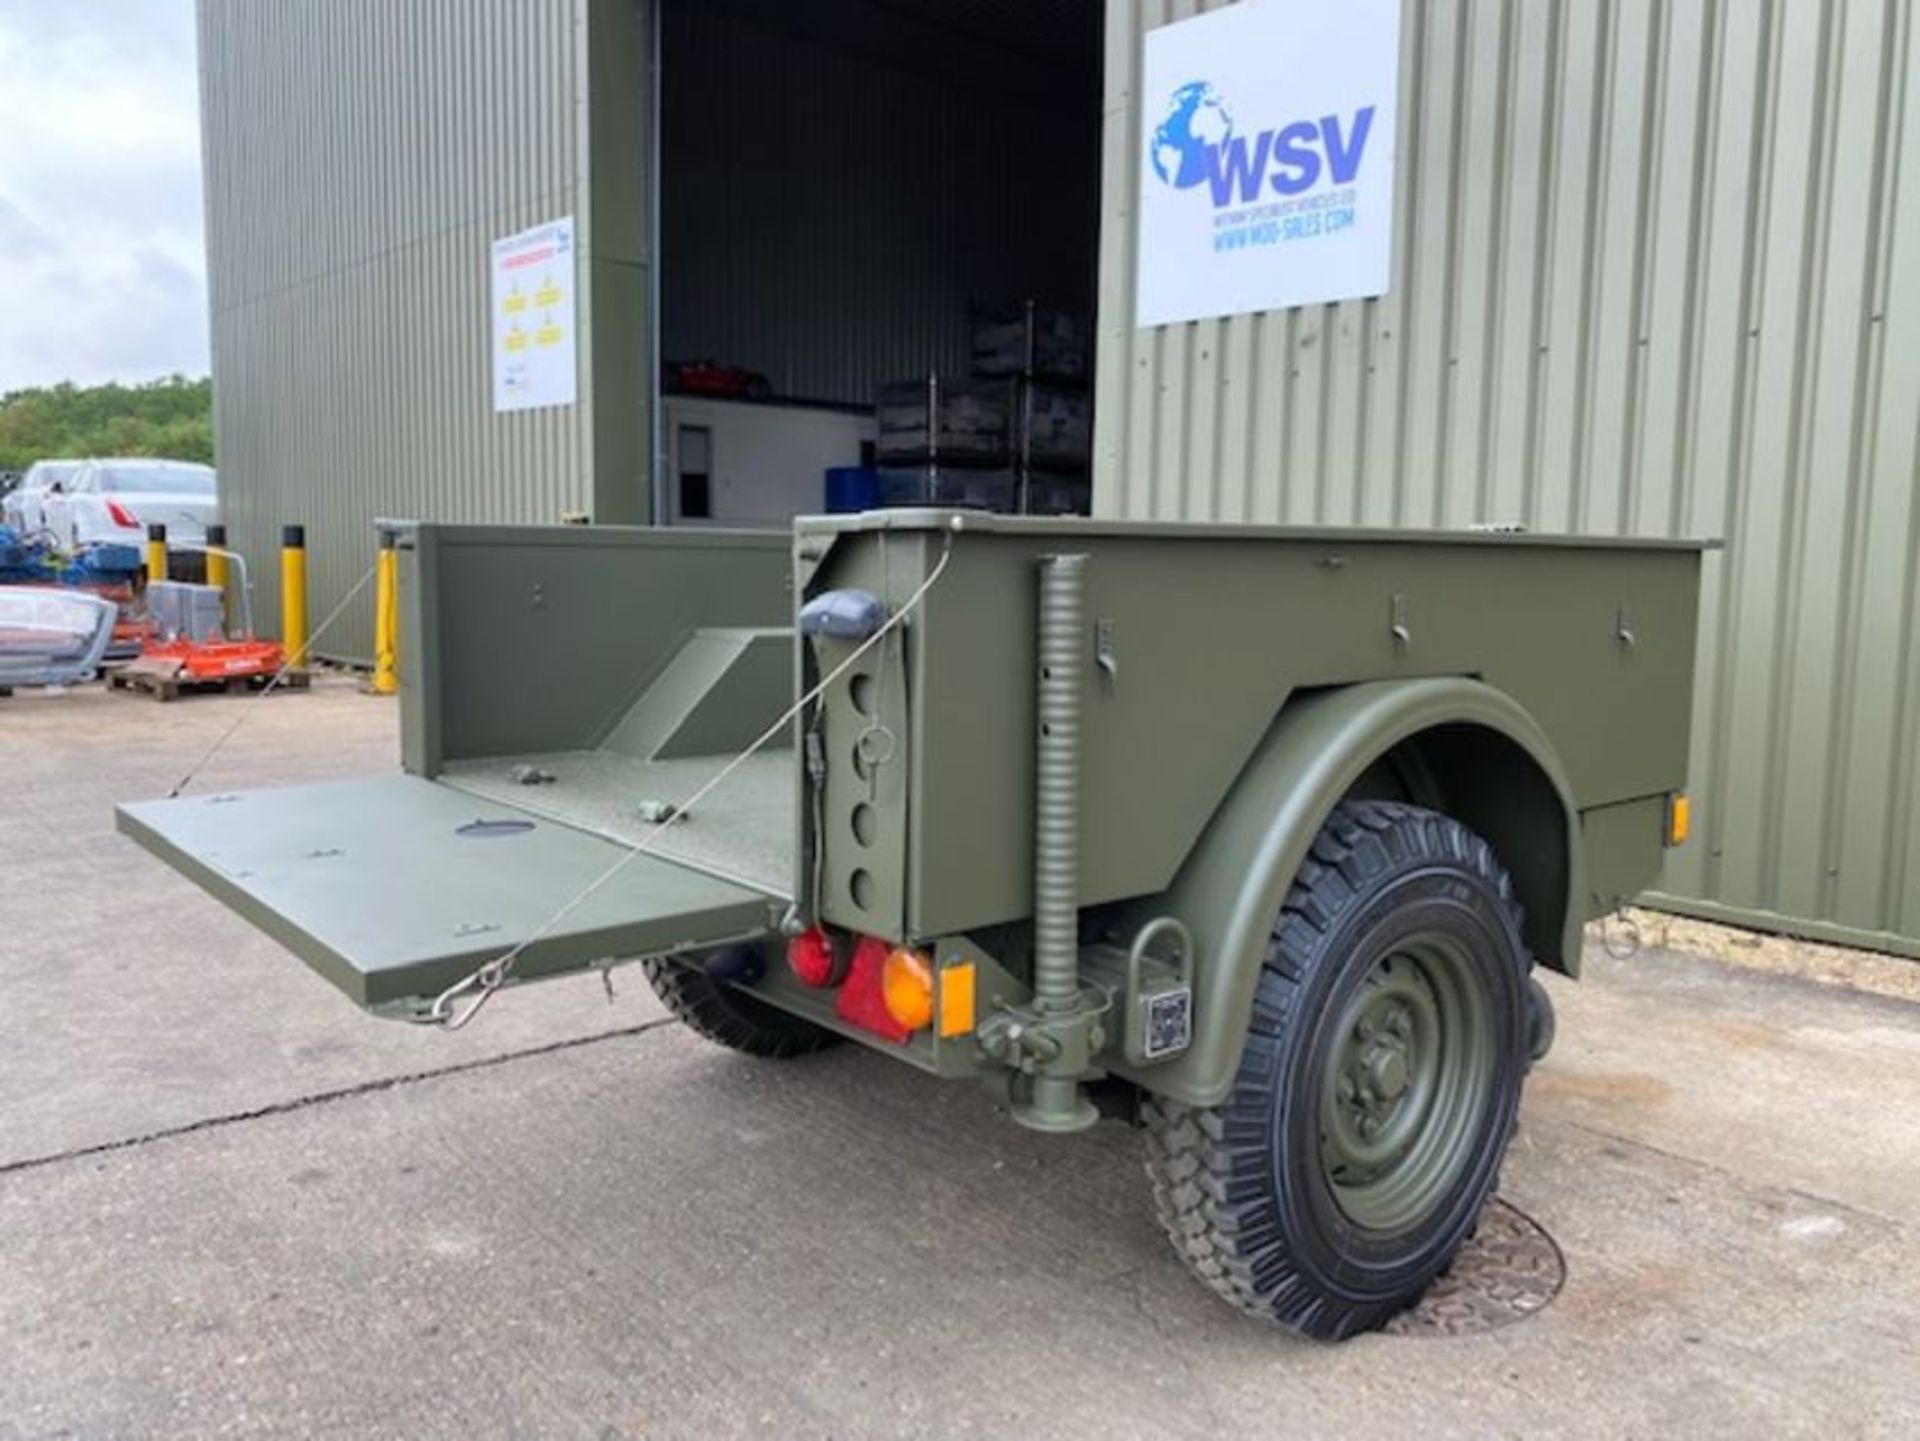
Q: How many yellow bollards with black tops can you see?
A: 4